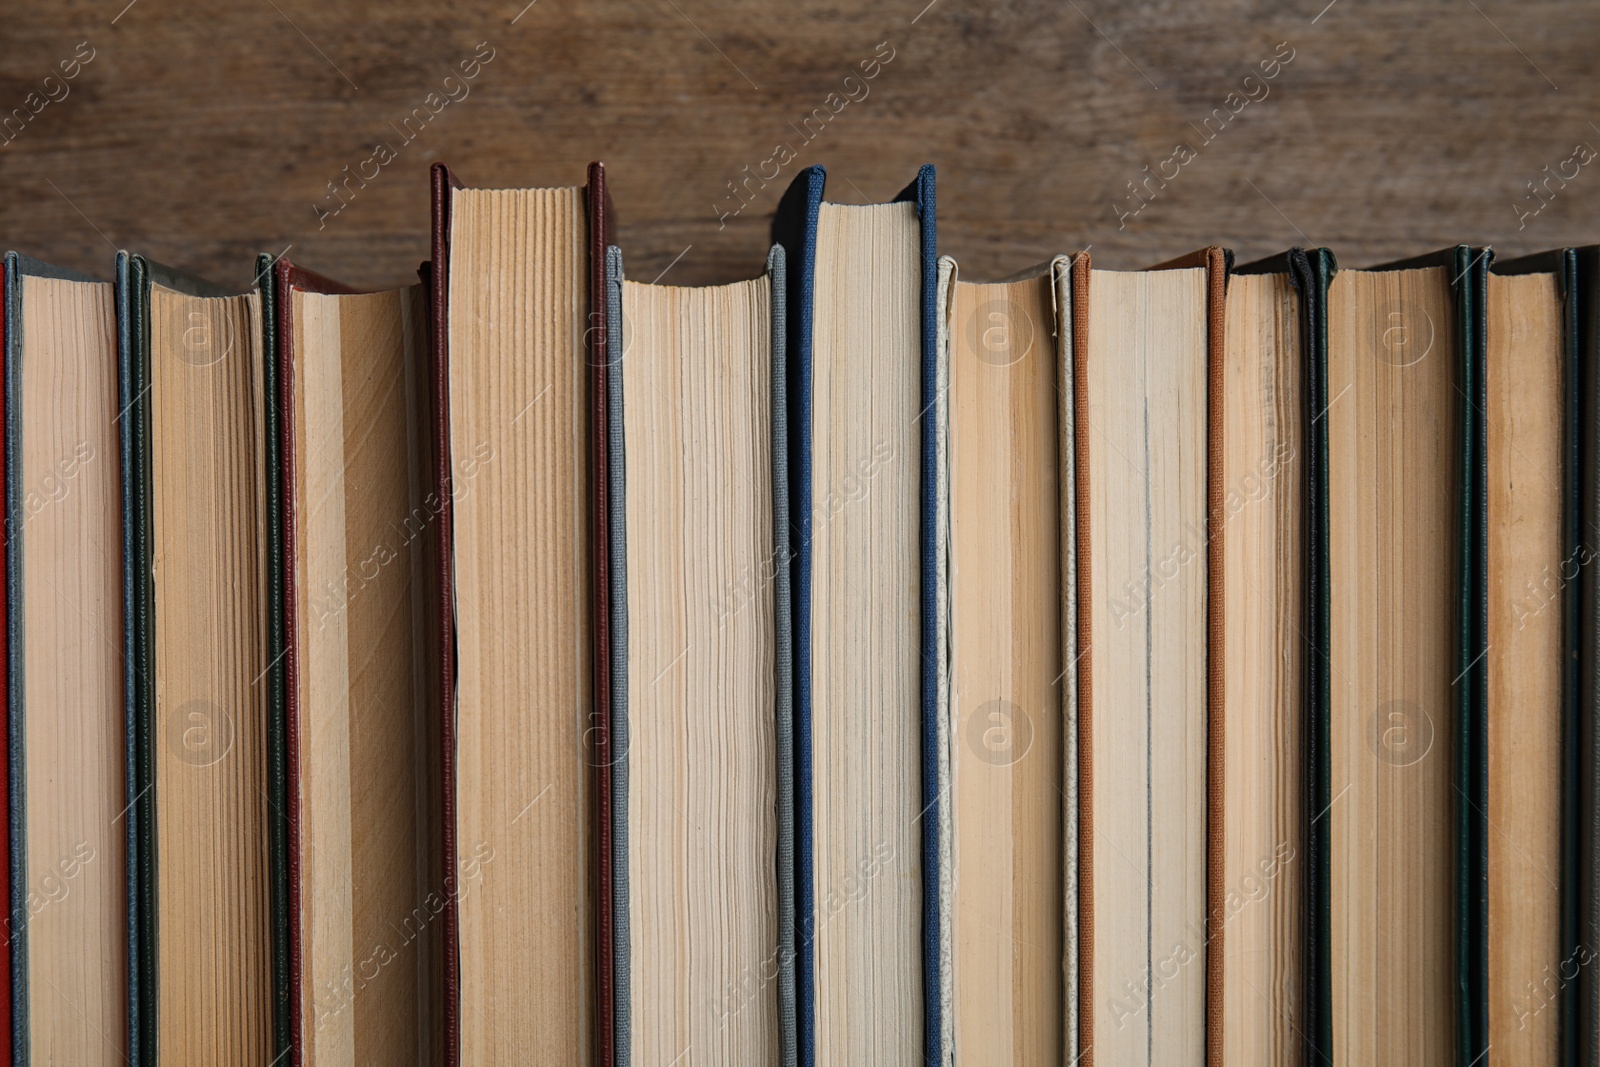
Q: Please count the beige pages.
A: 11